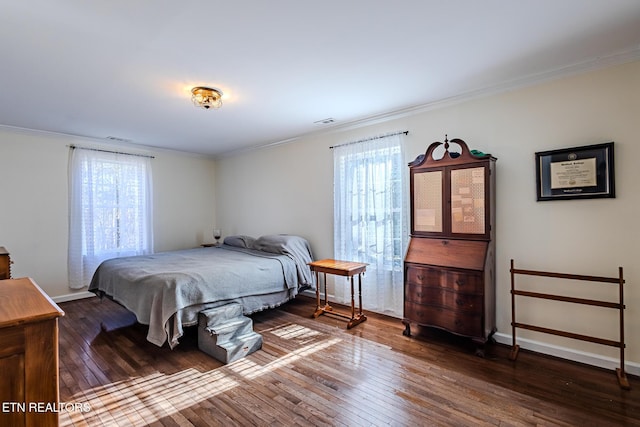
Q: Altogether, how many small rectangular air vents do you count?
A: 2